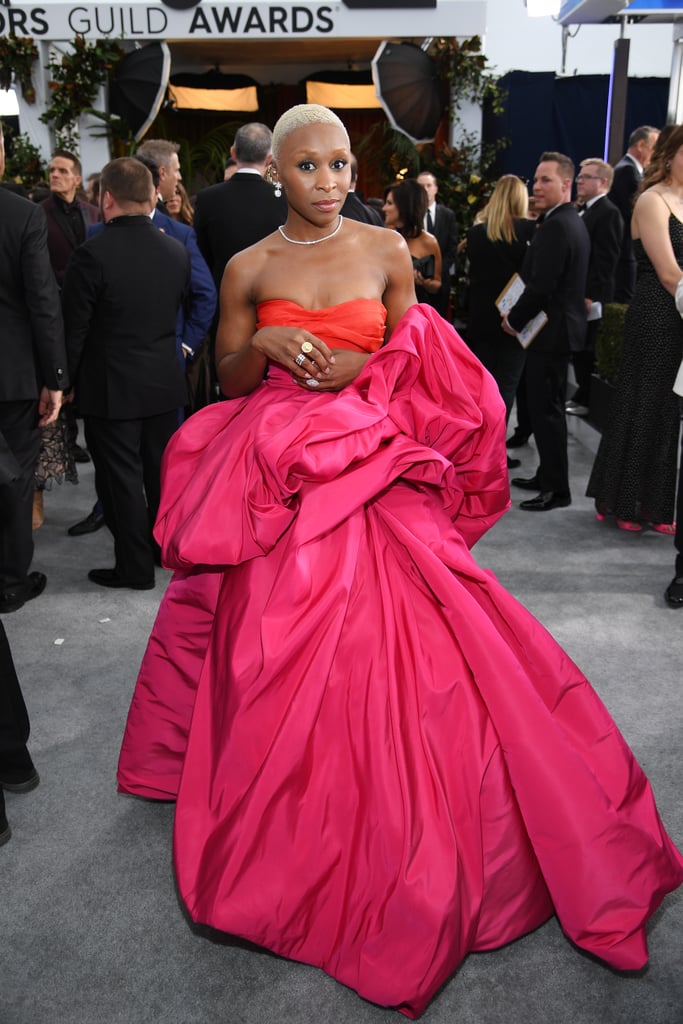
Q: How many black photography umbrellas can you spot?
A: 2